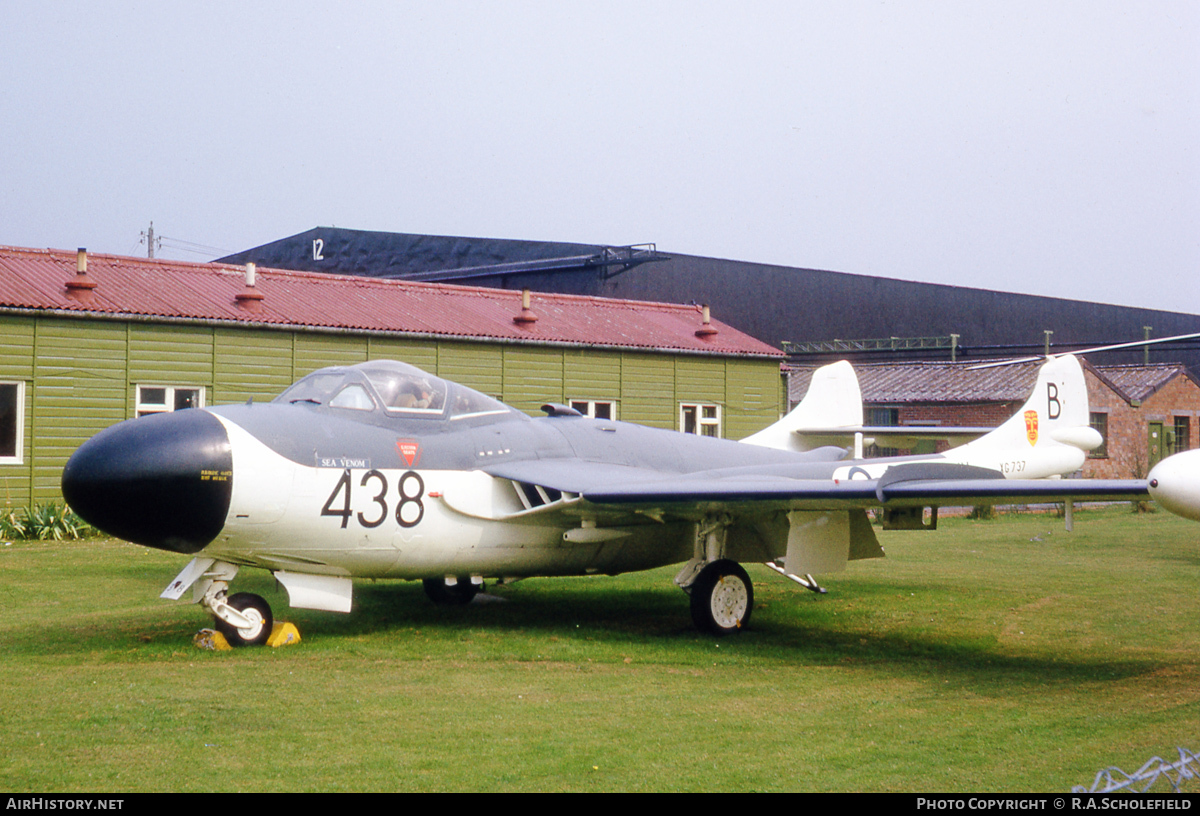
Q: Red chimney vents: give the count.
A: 4